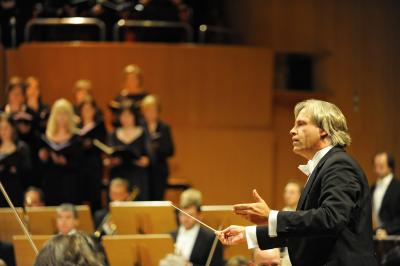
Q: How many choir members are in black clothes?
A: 9